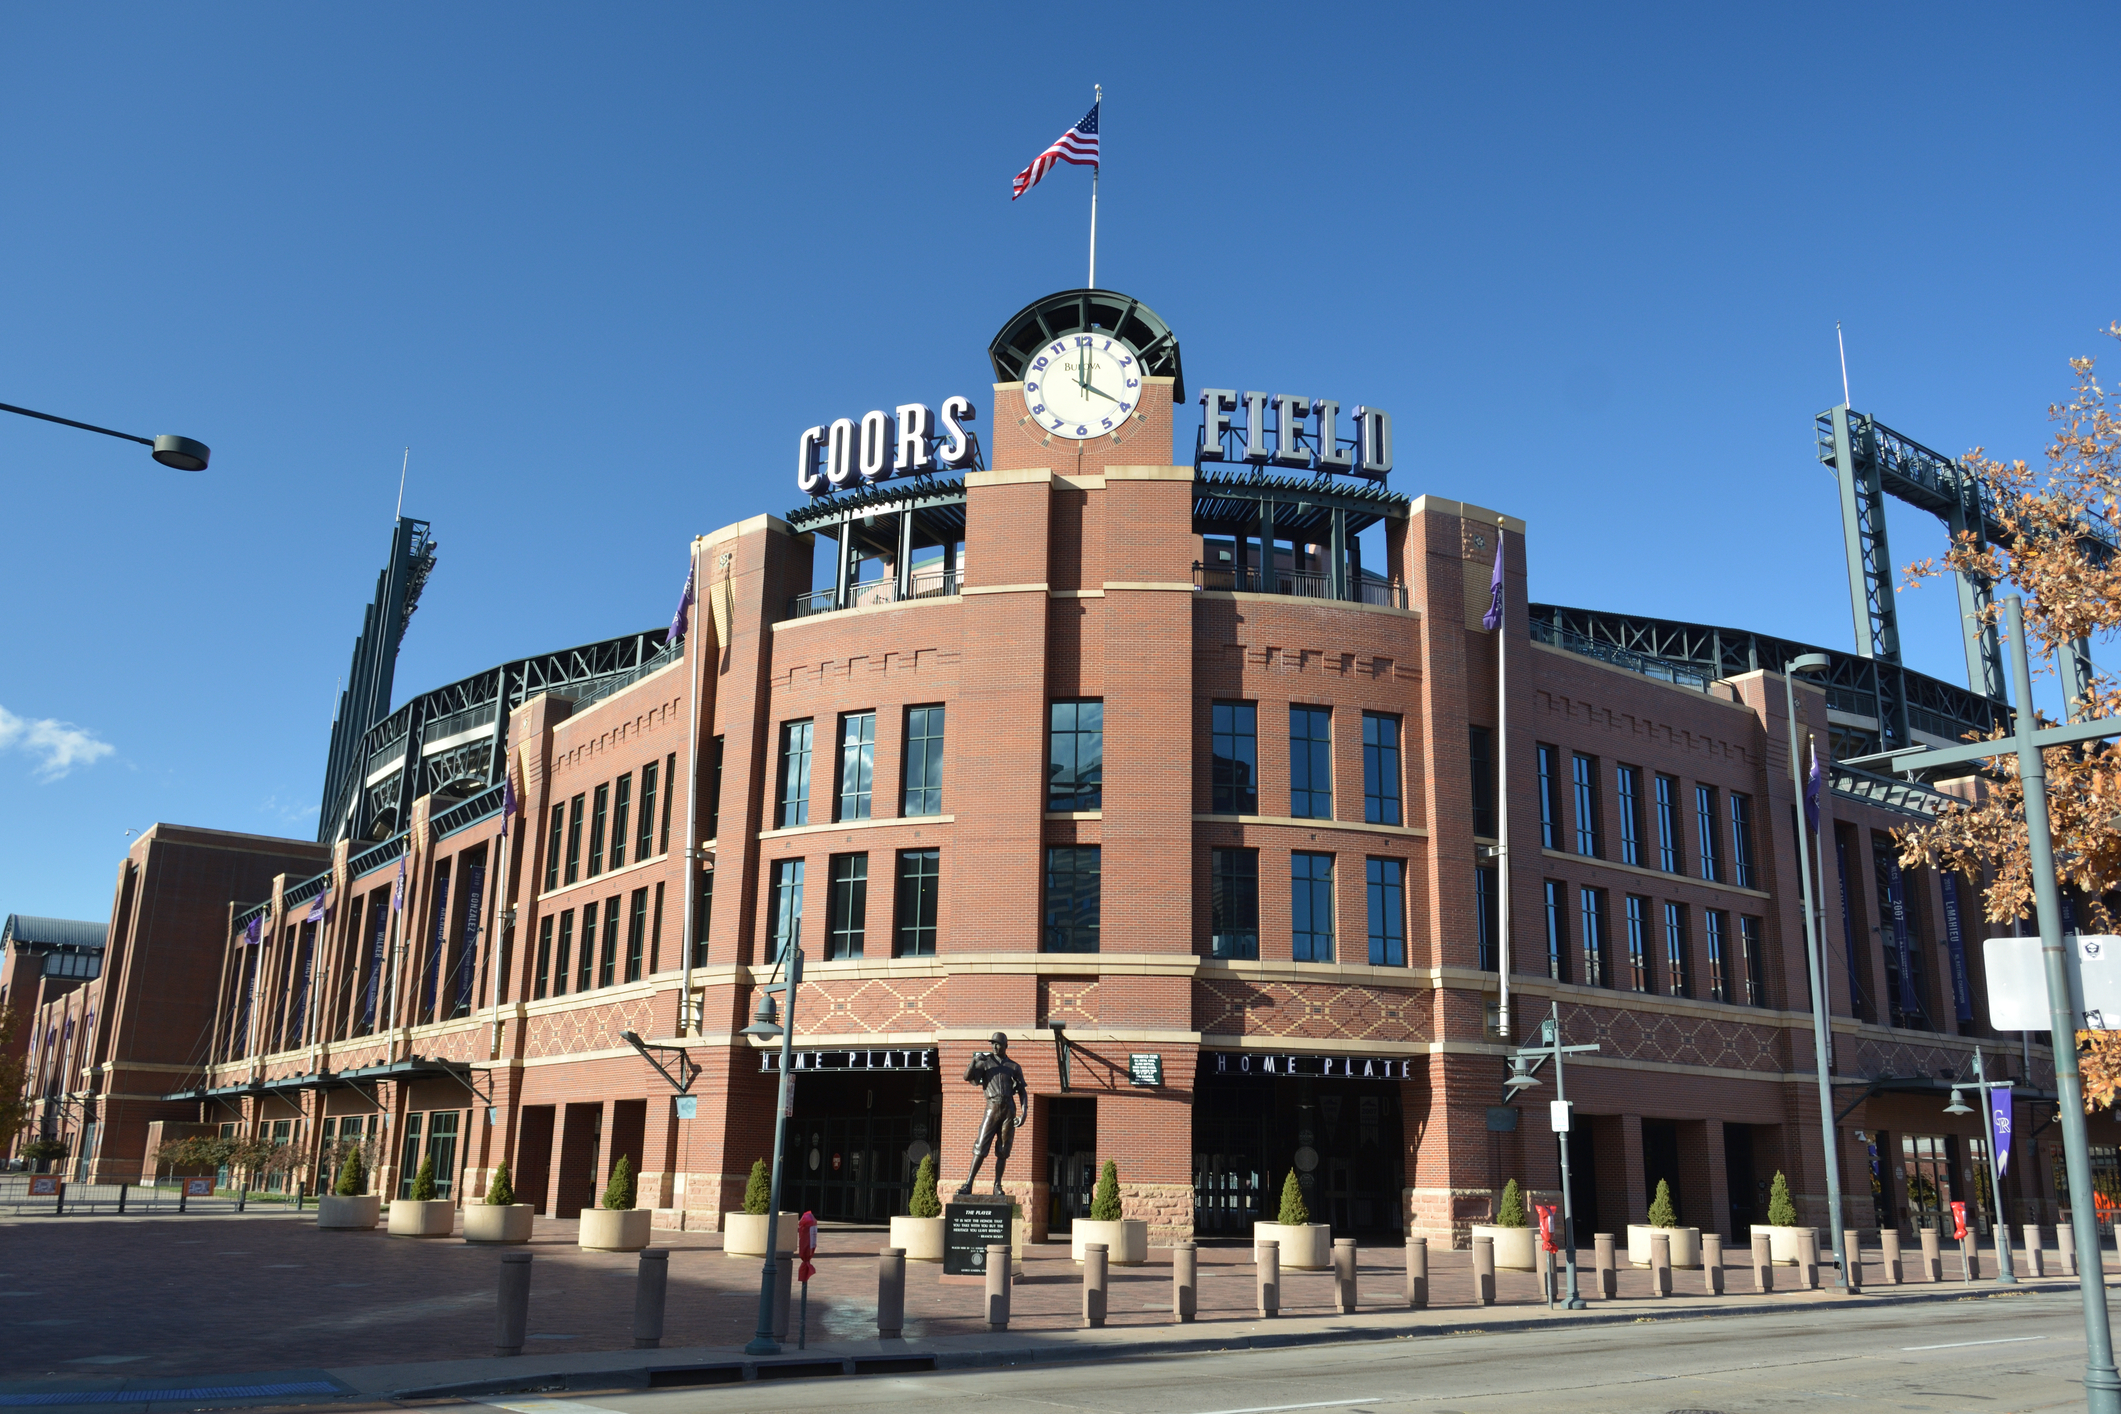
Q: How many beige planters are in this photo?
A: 11